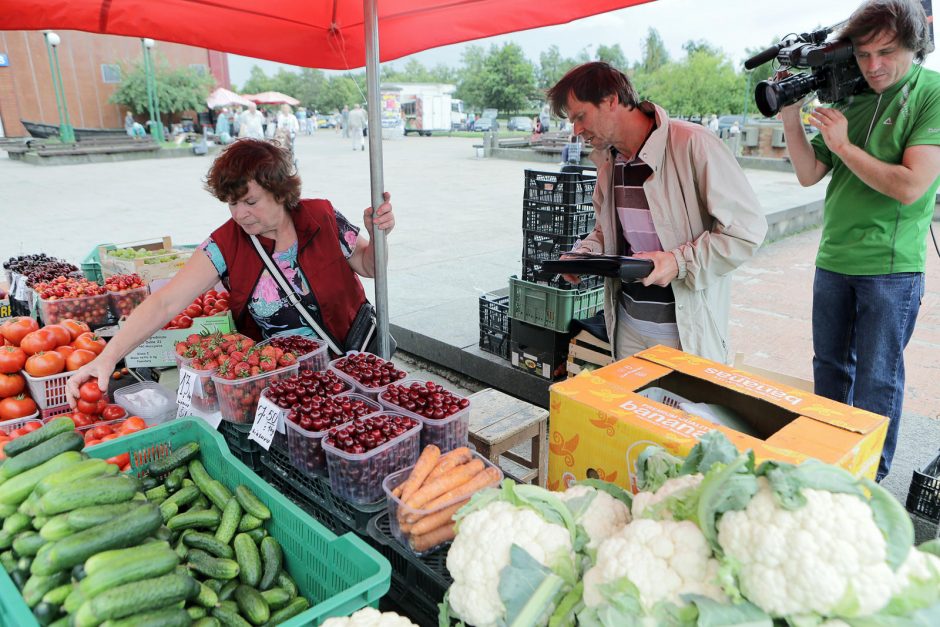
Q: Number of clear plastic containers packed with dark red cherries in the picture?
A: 6